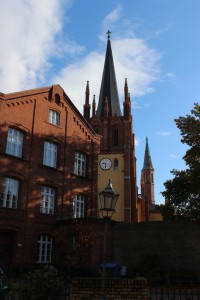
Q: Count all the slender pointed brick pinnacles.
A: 5